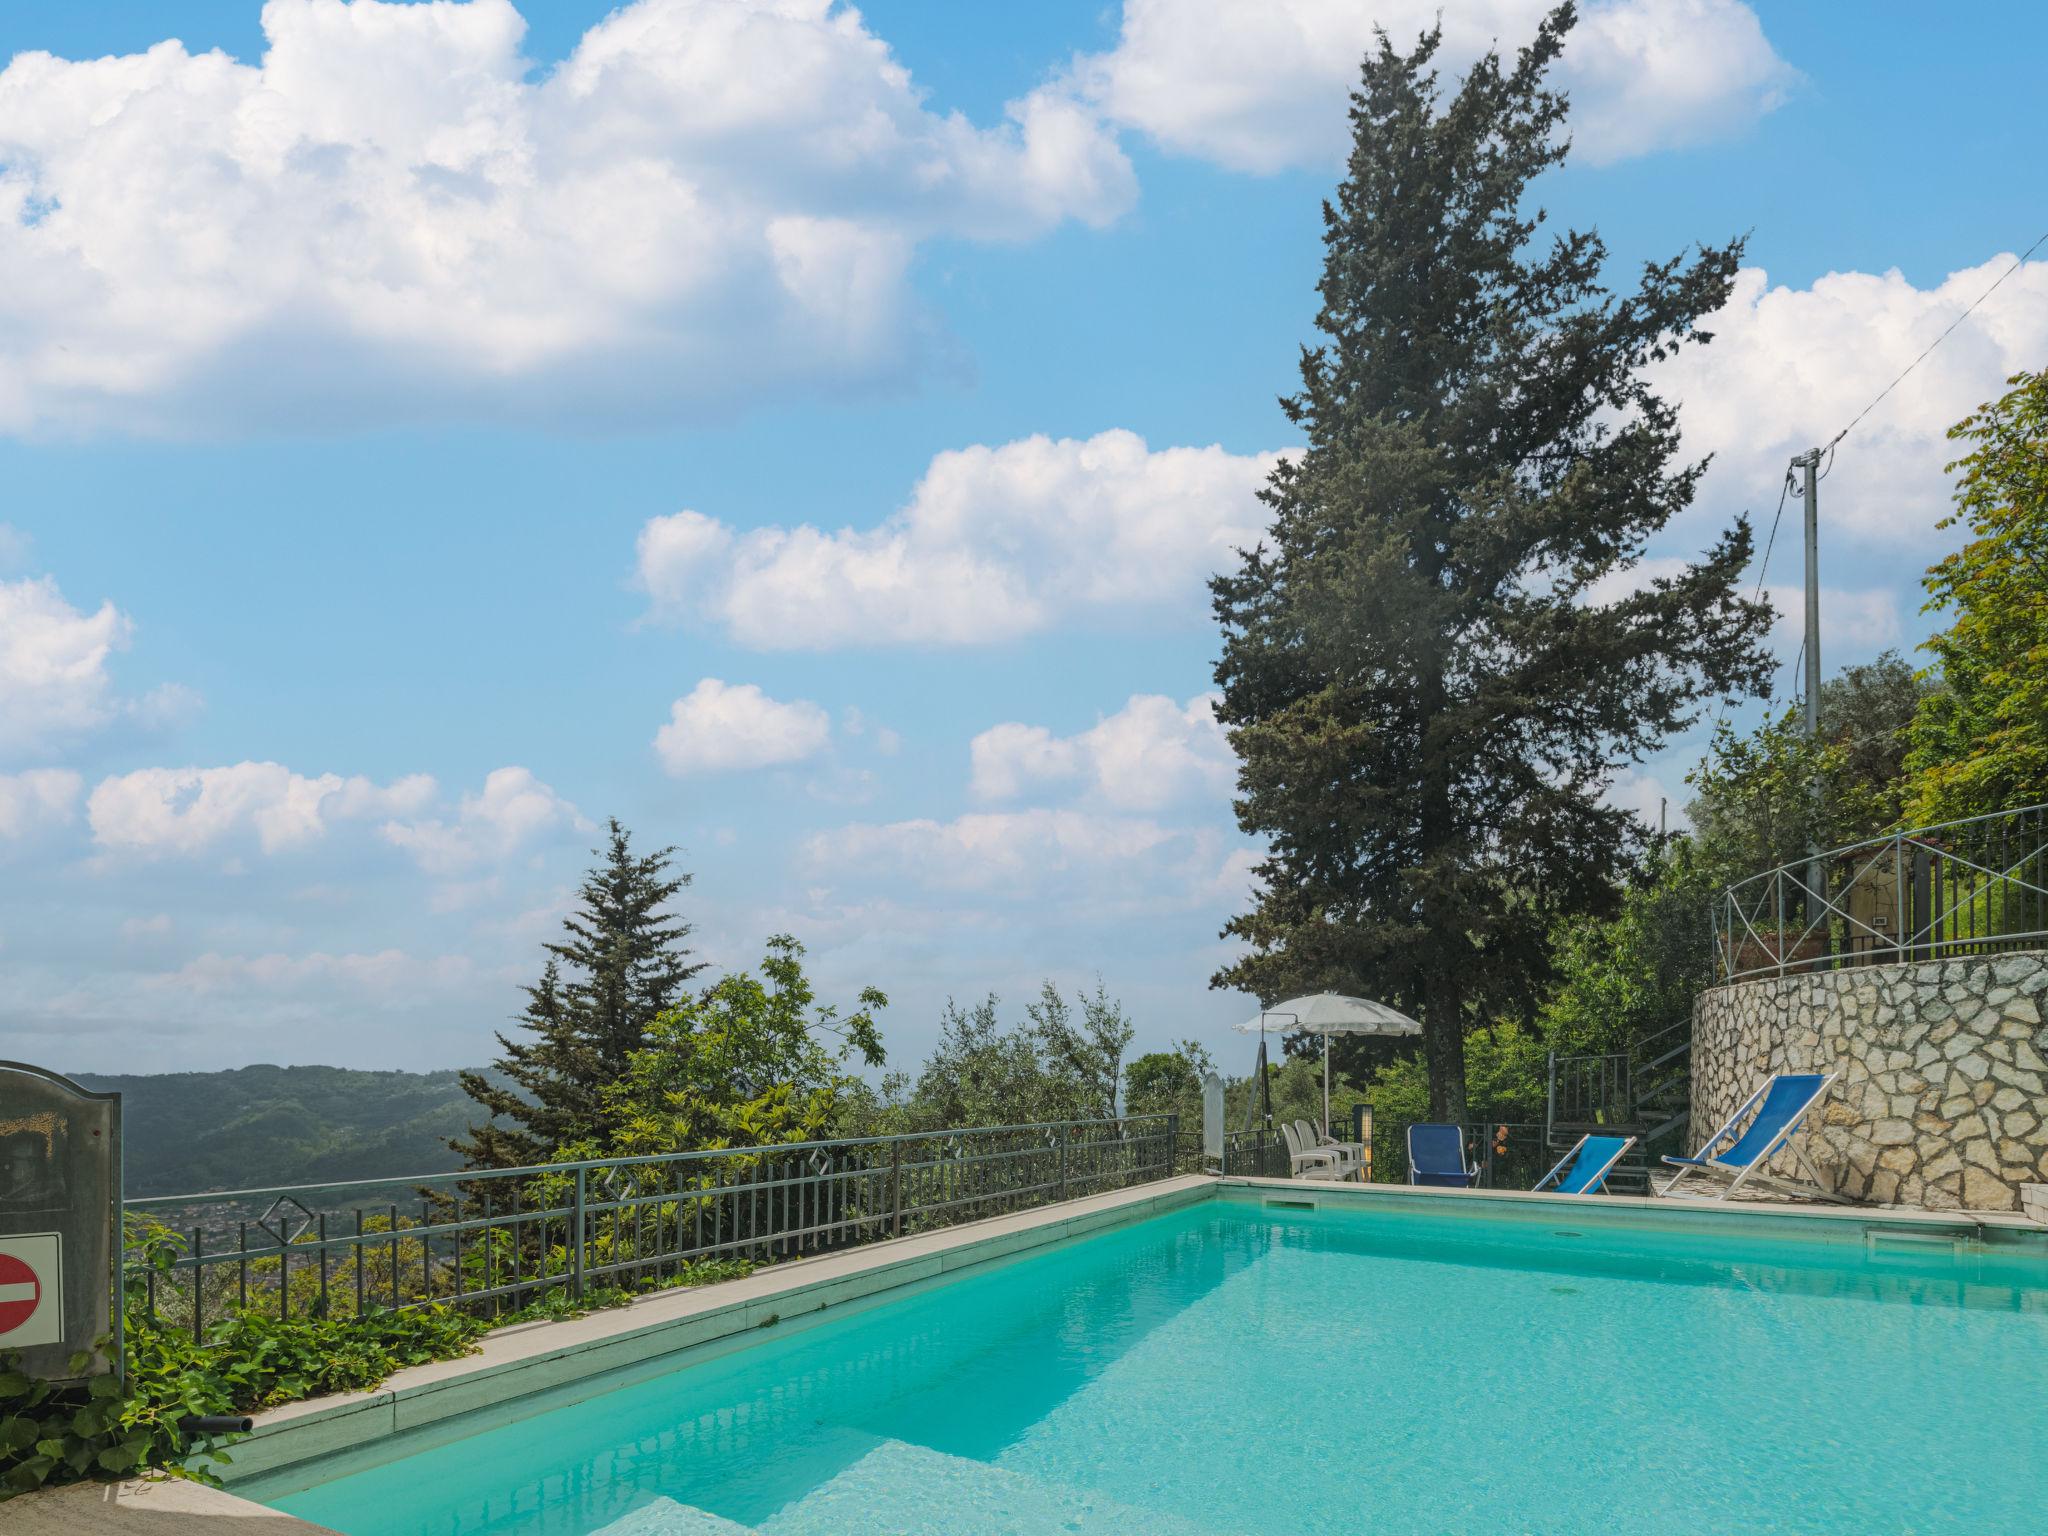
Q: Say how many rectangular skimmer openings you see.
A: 2